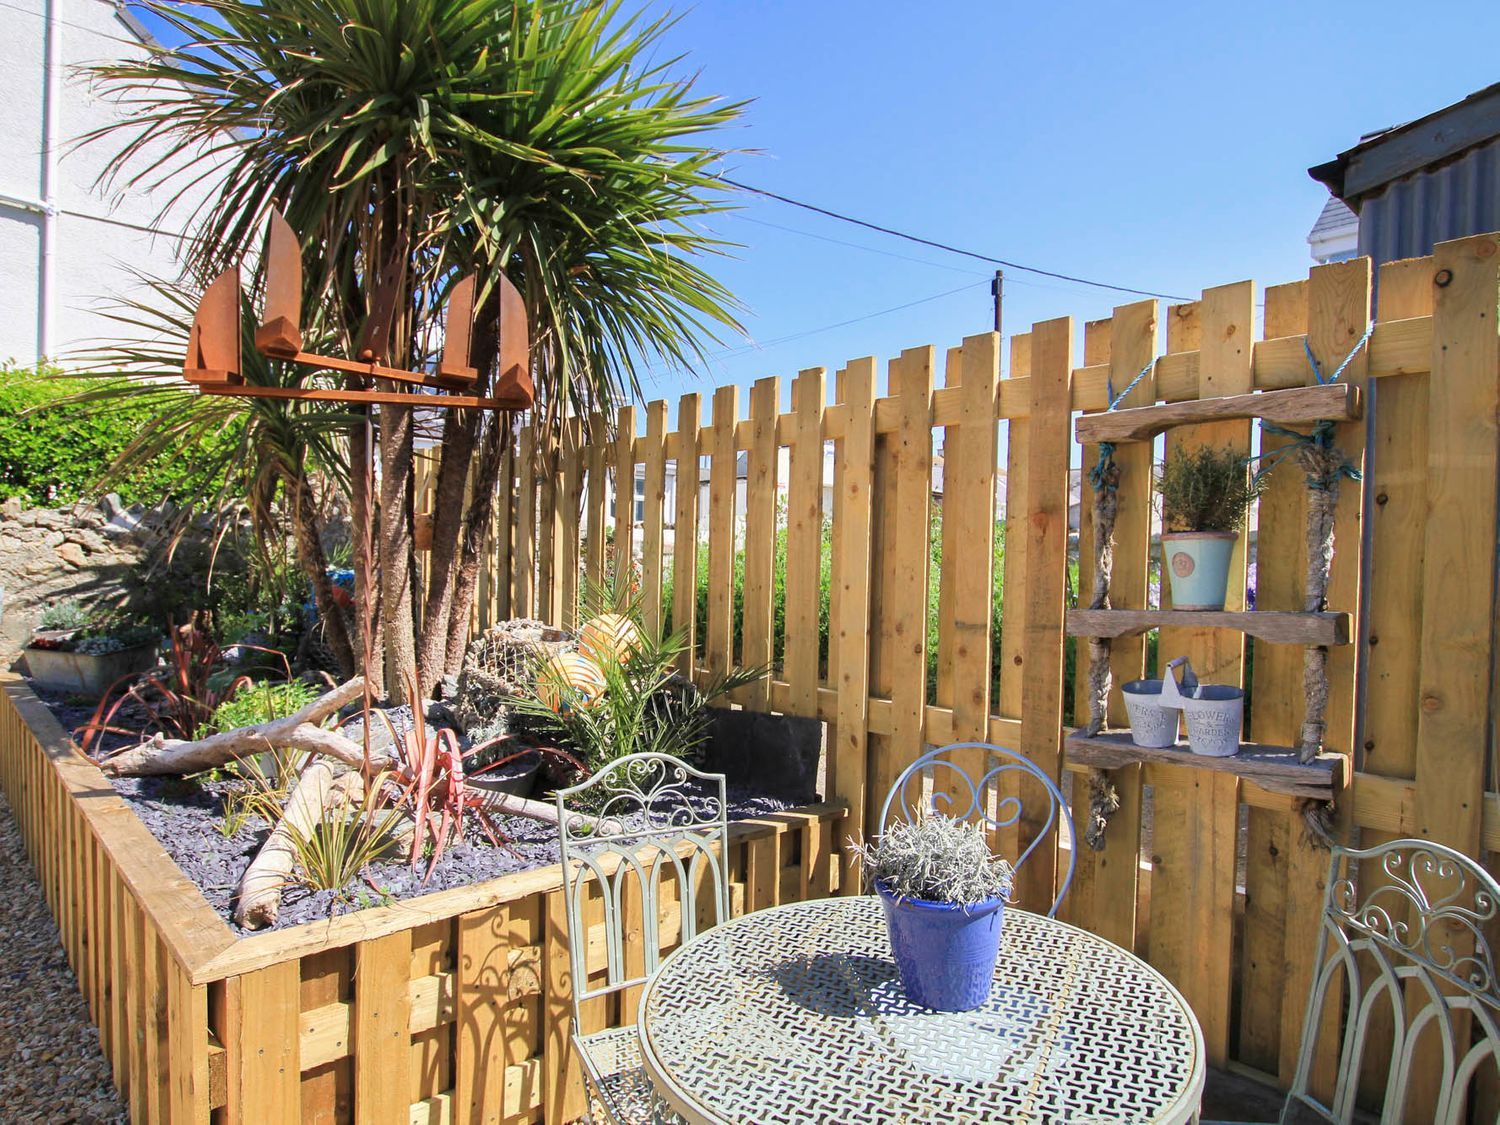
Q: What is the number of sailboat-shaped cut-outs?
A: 4